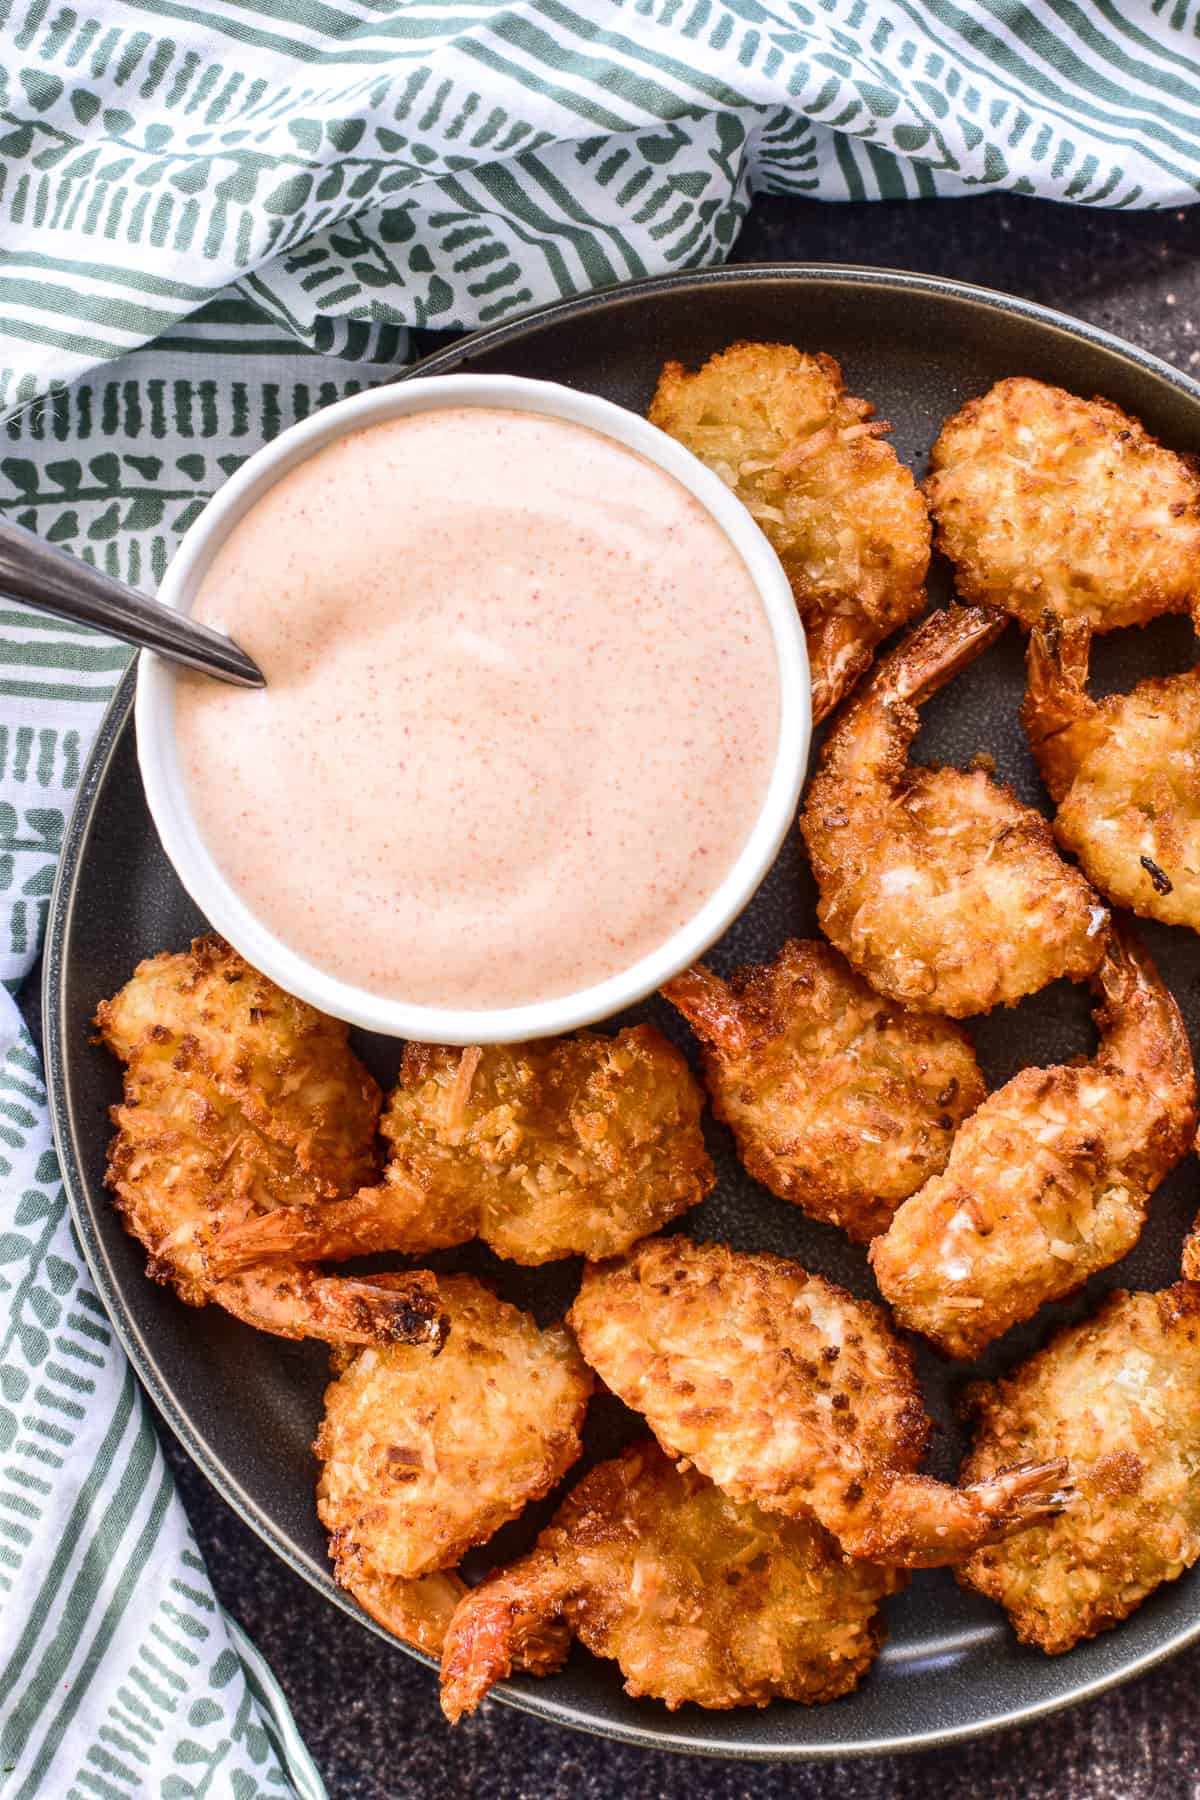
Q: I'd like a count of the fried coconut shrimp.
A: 12